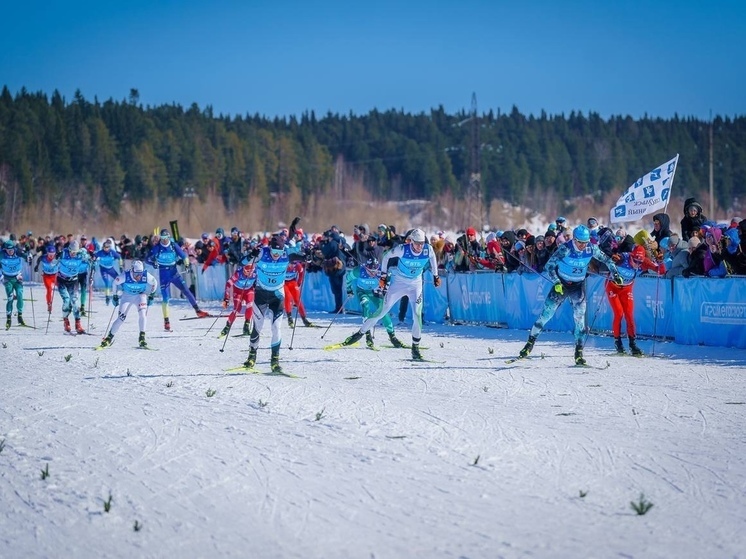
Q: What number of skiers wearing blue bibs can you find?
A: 14